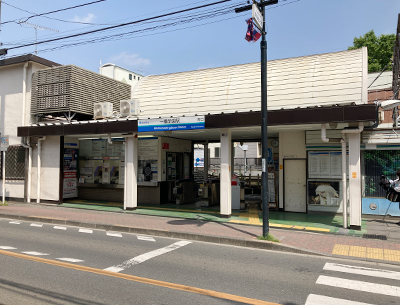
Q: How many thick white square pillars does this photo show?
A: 3